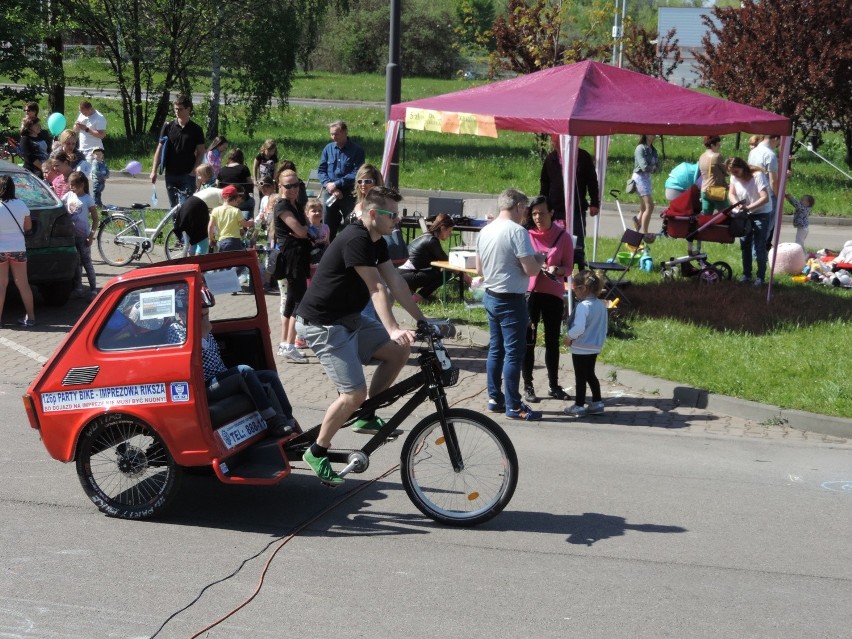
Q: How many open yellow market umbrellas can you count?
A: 0